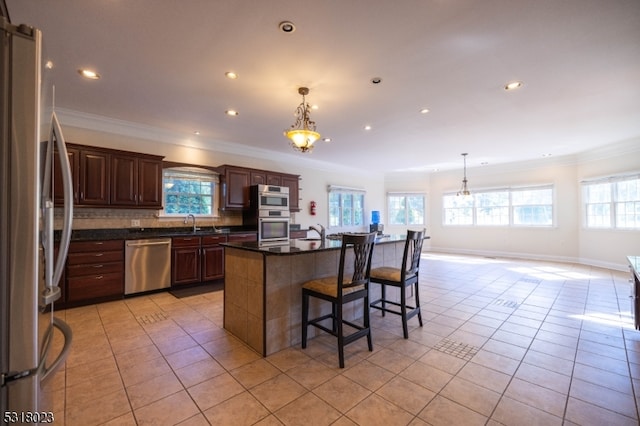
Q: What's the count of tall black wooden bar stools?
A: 2